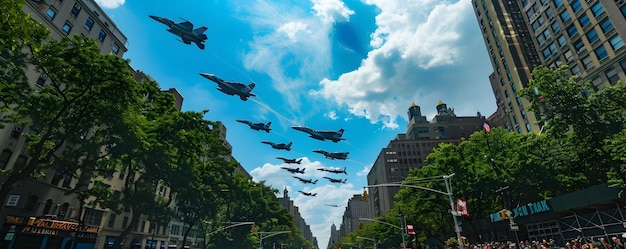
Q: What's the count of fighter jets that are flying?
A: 12